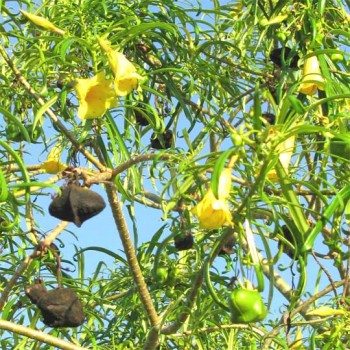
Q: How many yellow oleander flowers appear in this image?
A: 6